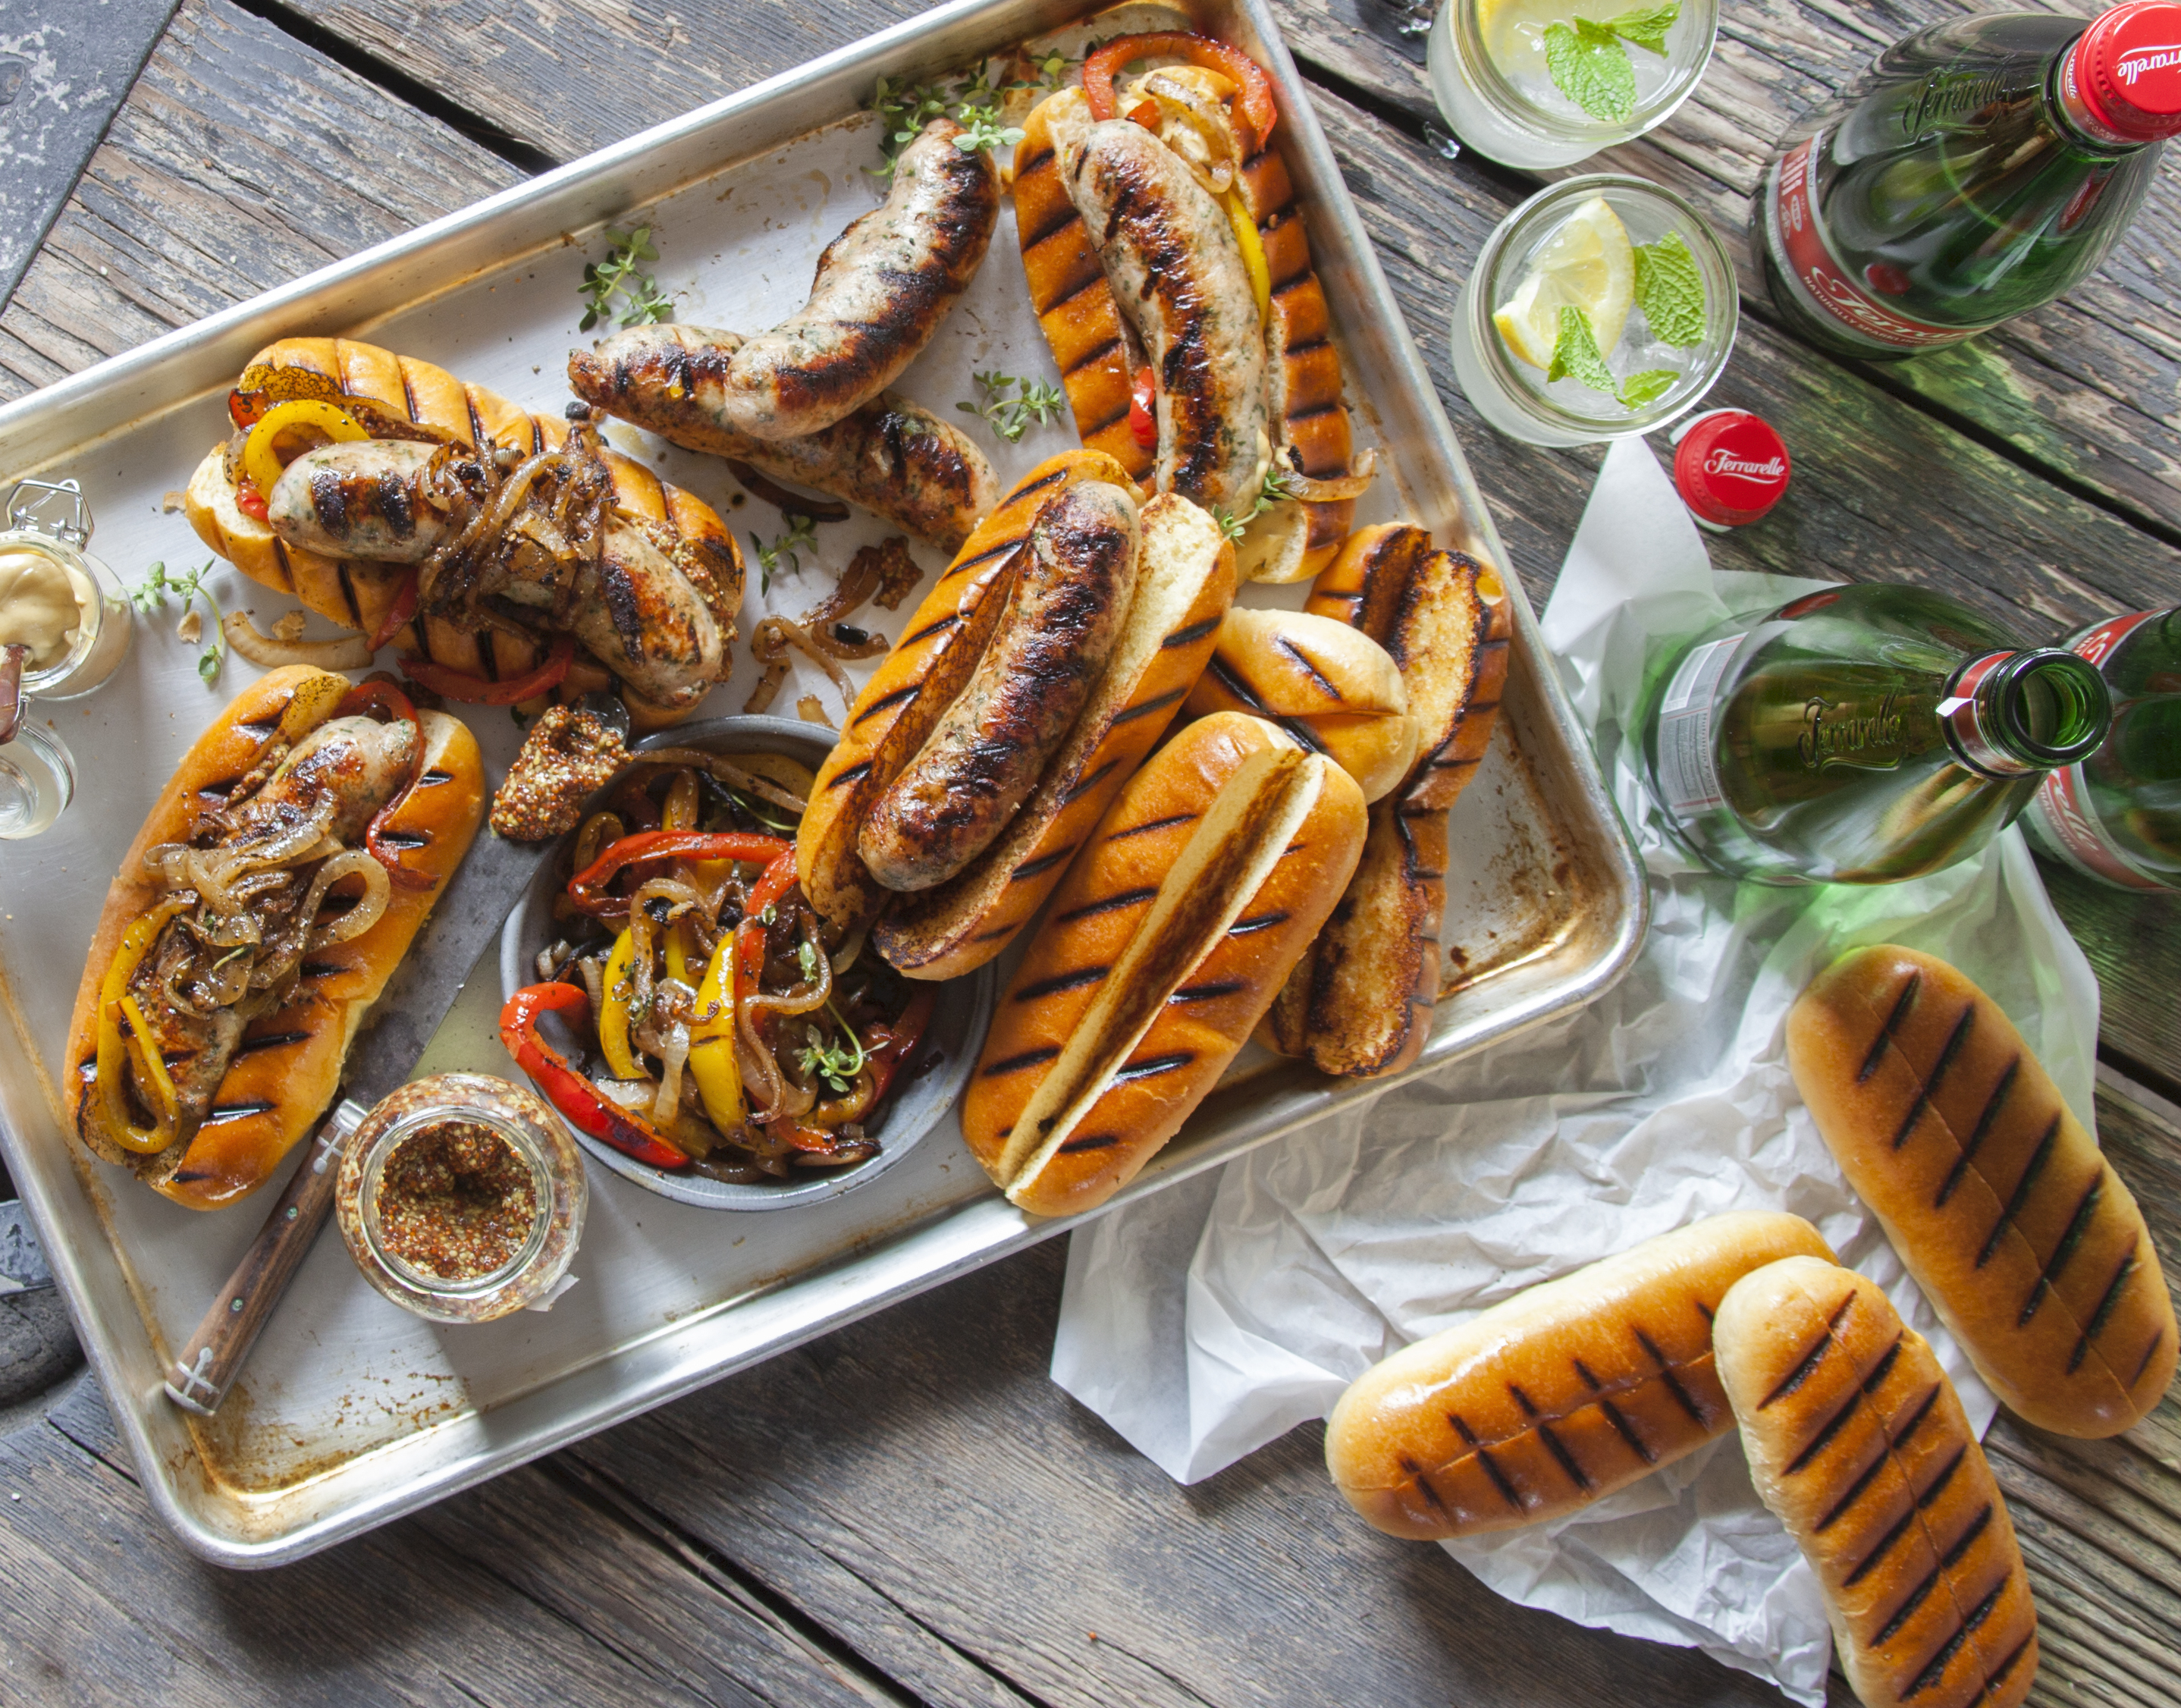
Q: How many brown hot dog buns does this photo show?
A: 10